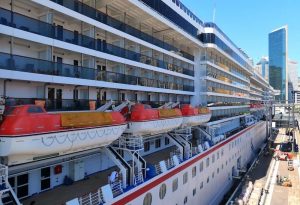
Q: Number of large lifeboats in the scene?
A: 3